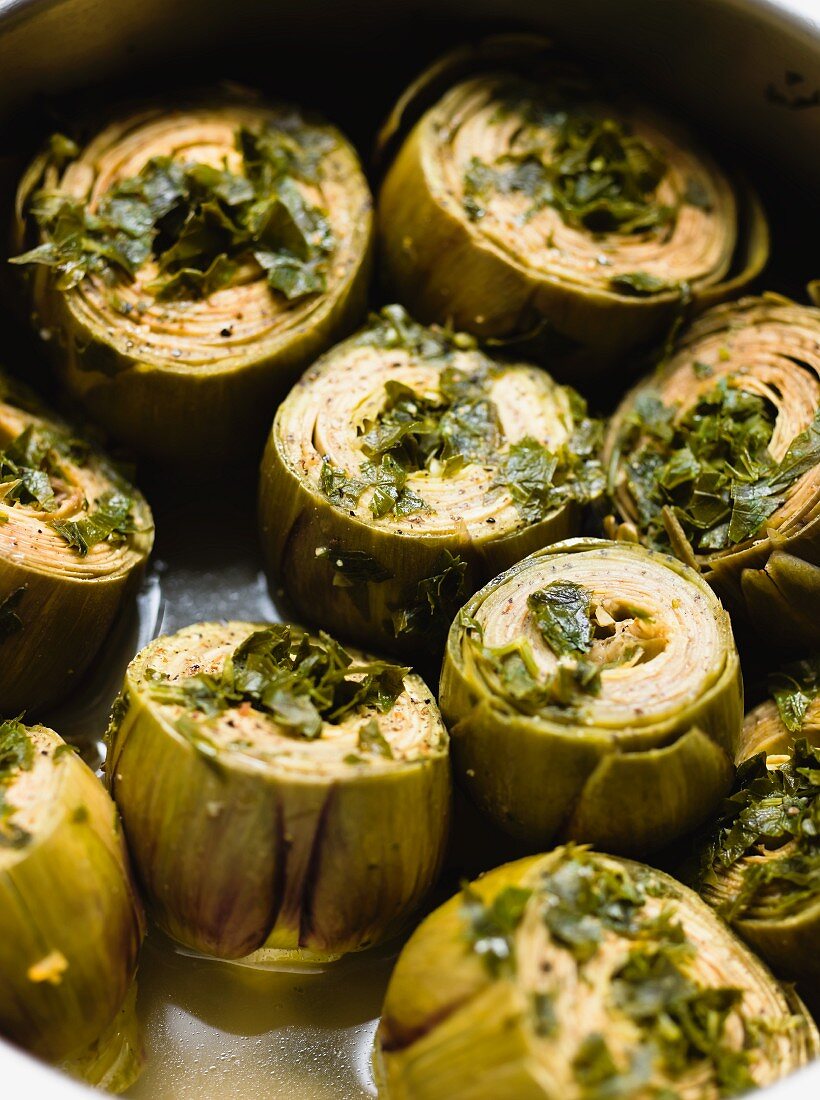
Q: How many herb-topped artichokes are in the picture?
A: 10